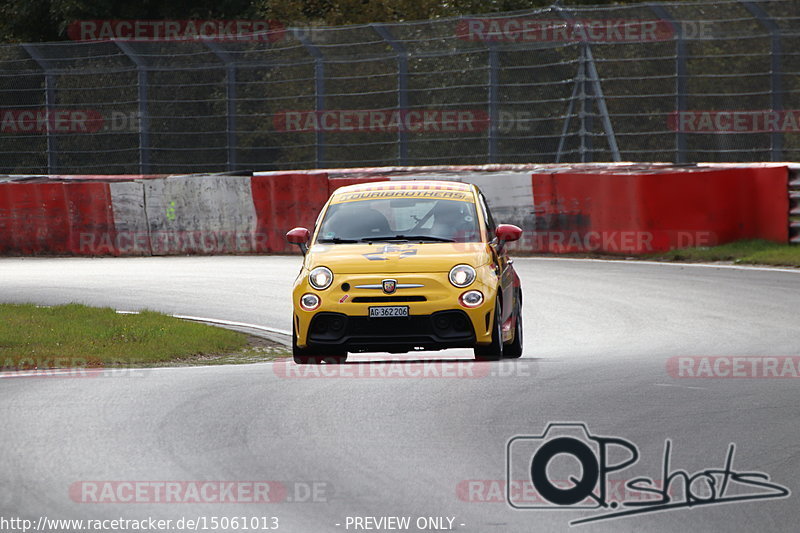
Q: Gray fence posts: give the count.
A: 9